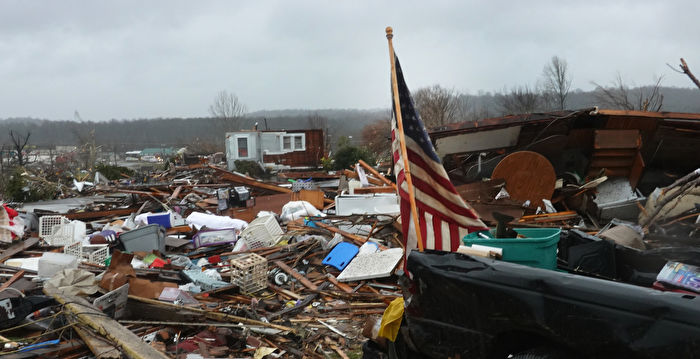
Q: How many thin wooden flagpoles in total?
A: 1